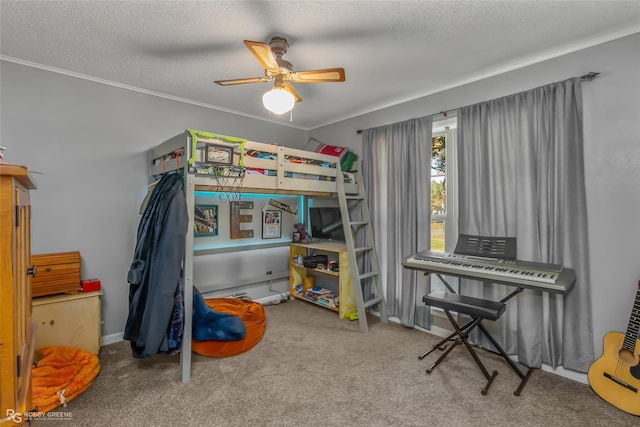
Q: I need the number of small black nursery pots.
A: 0